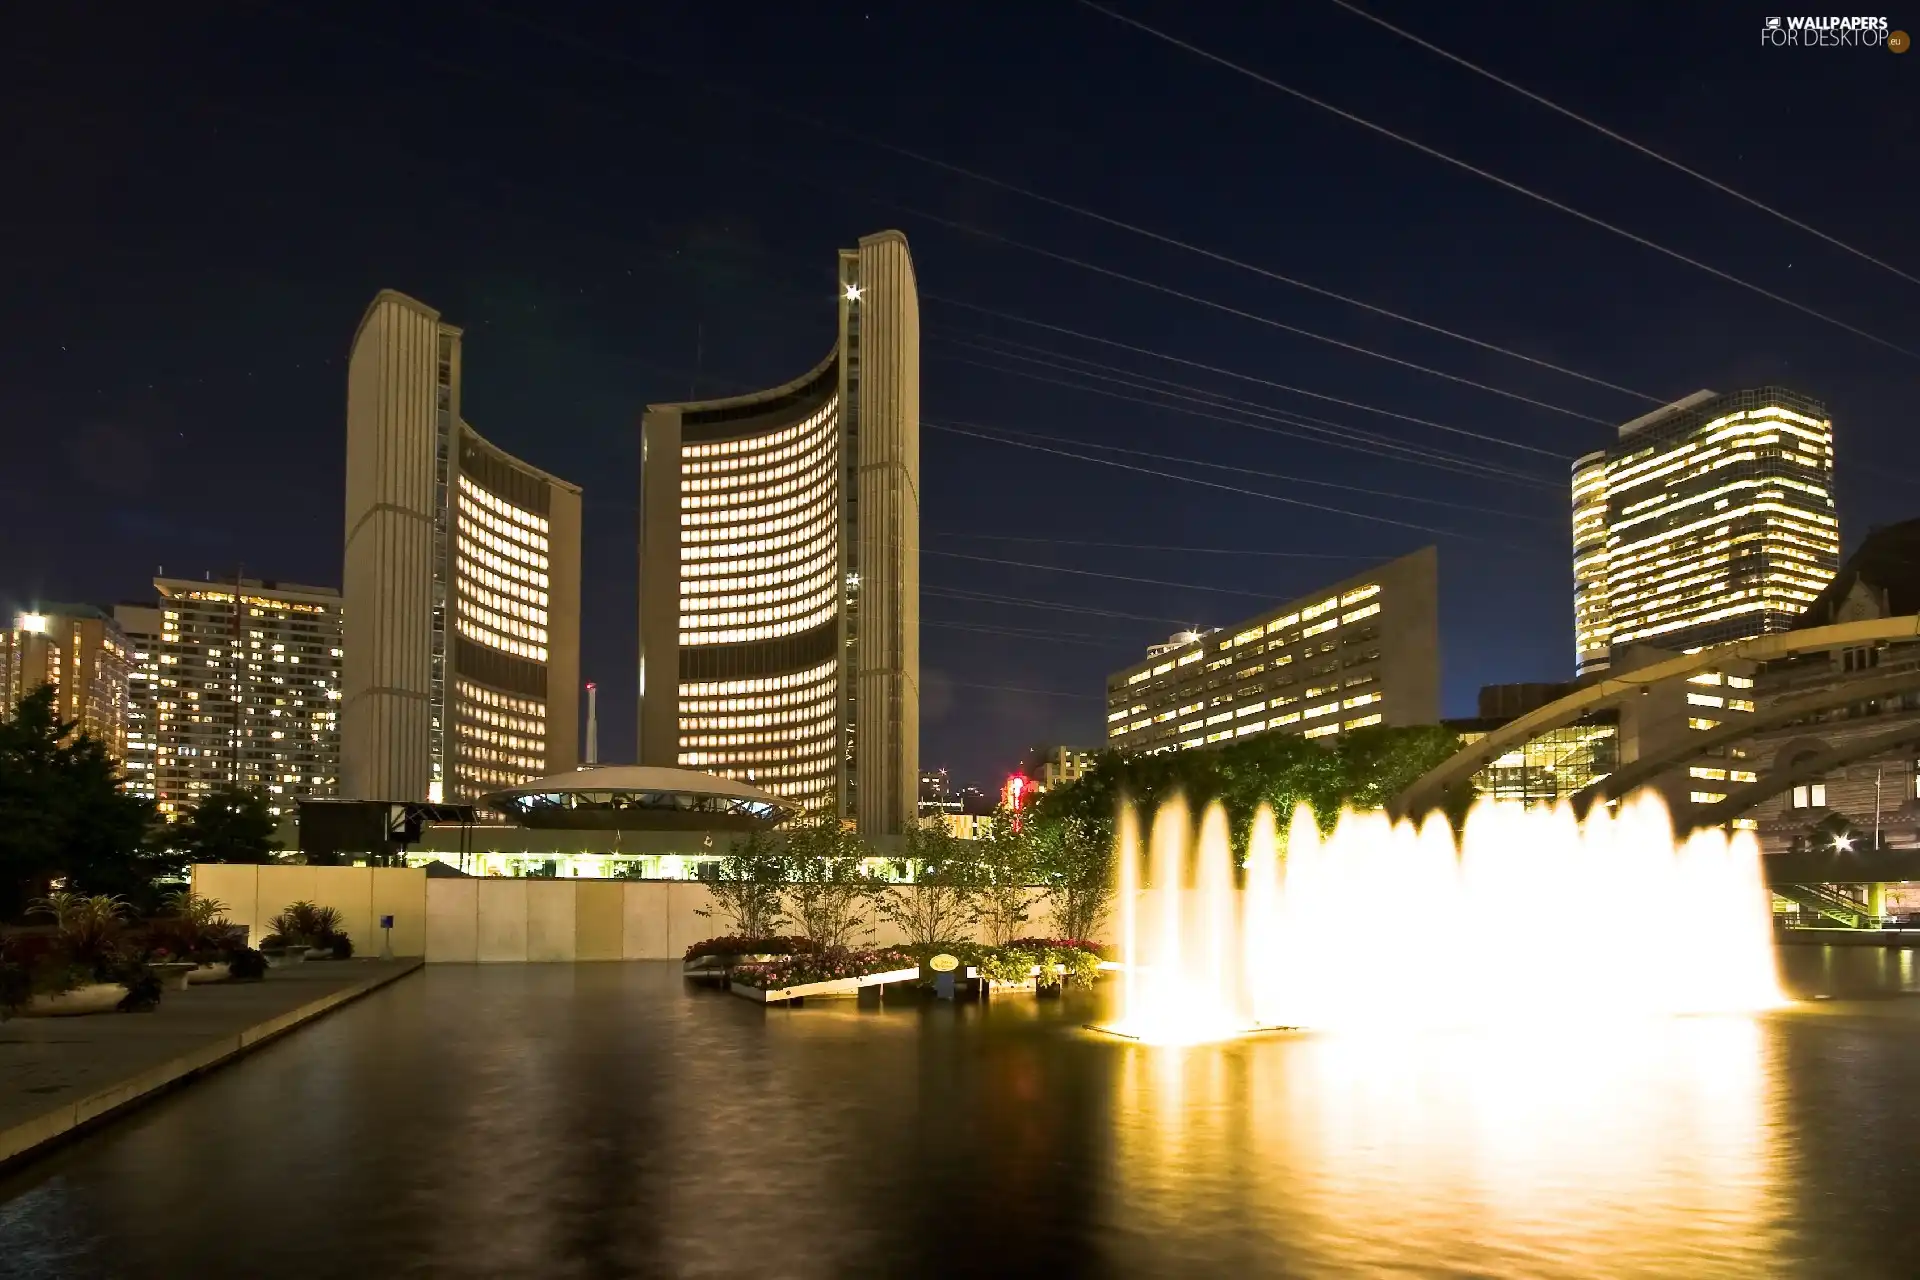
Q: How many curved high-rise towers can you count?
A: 2